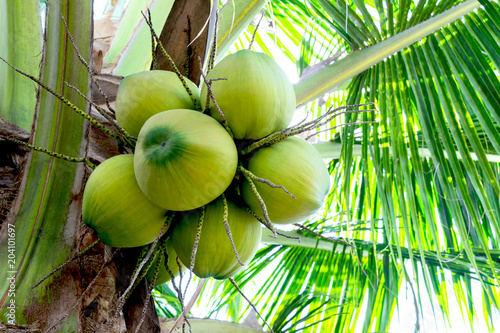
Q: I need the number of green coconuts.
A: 7